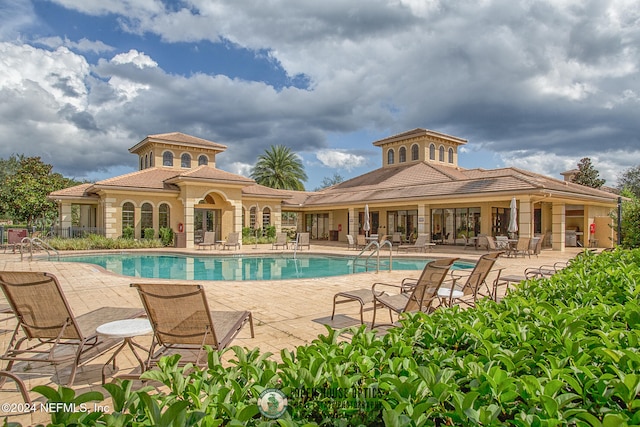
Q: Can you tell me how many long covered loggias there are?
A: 1